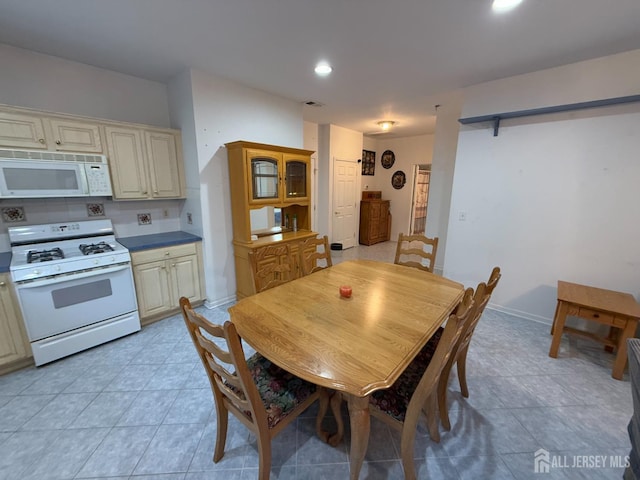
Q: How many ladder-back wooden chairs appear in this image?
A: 6